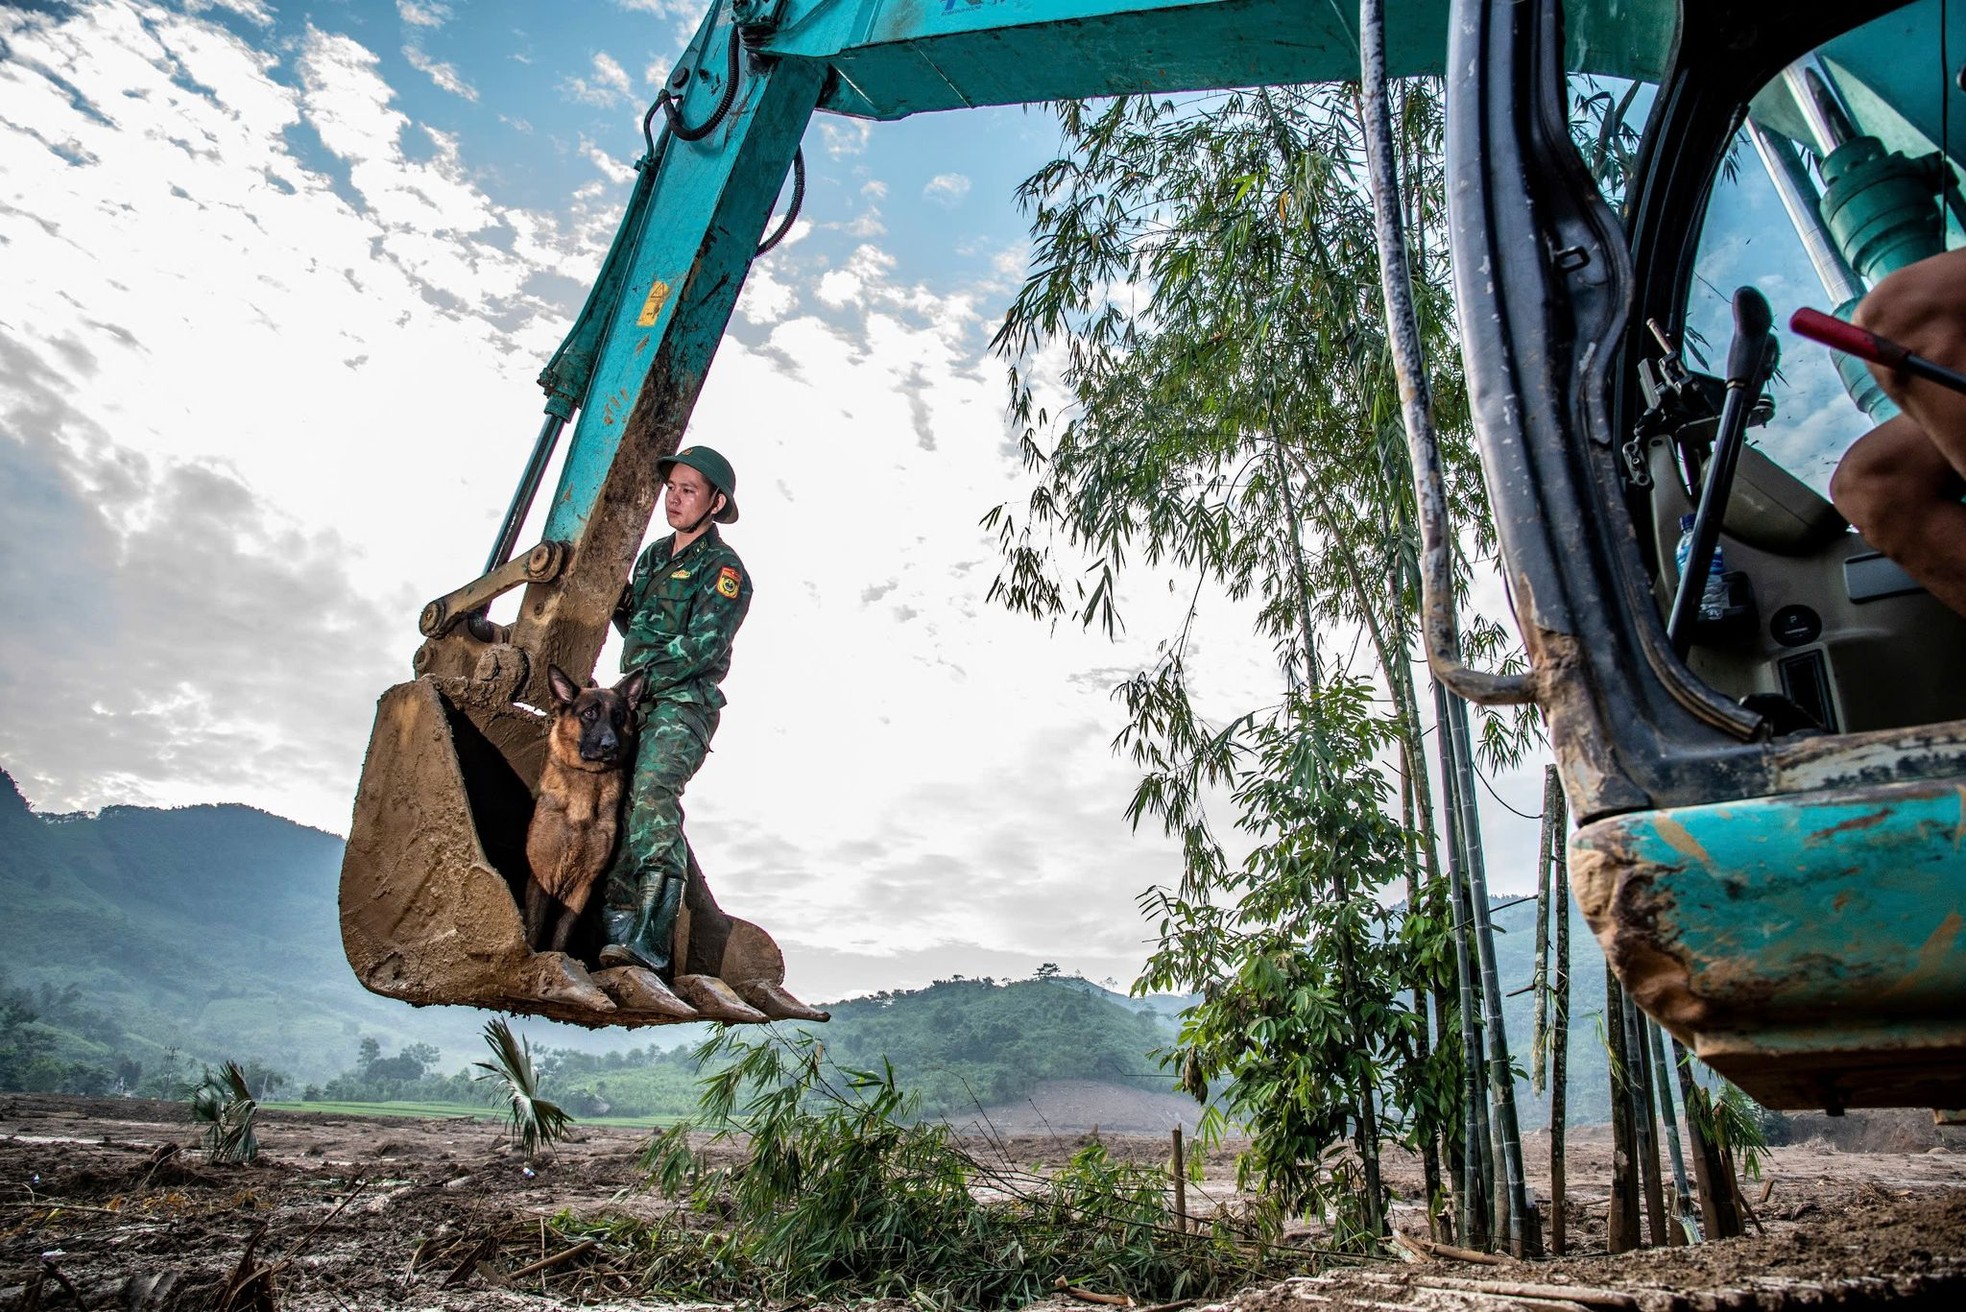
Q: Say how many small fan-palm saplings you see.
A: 2